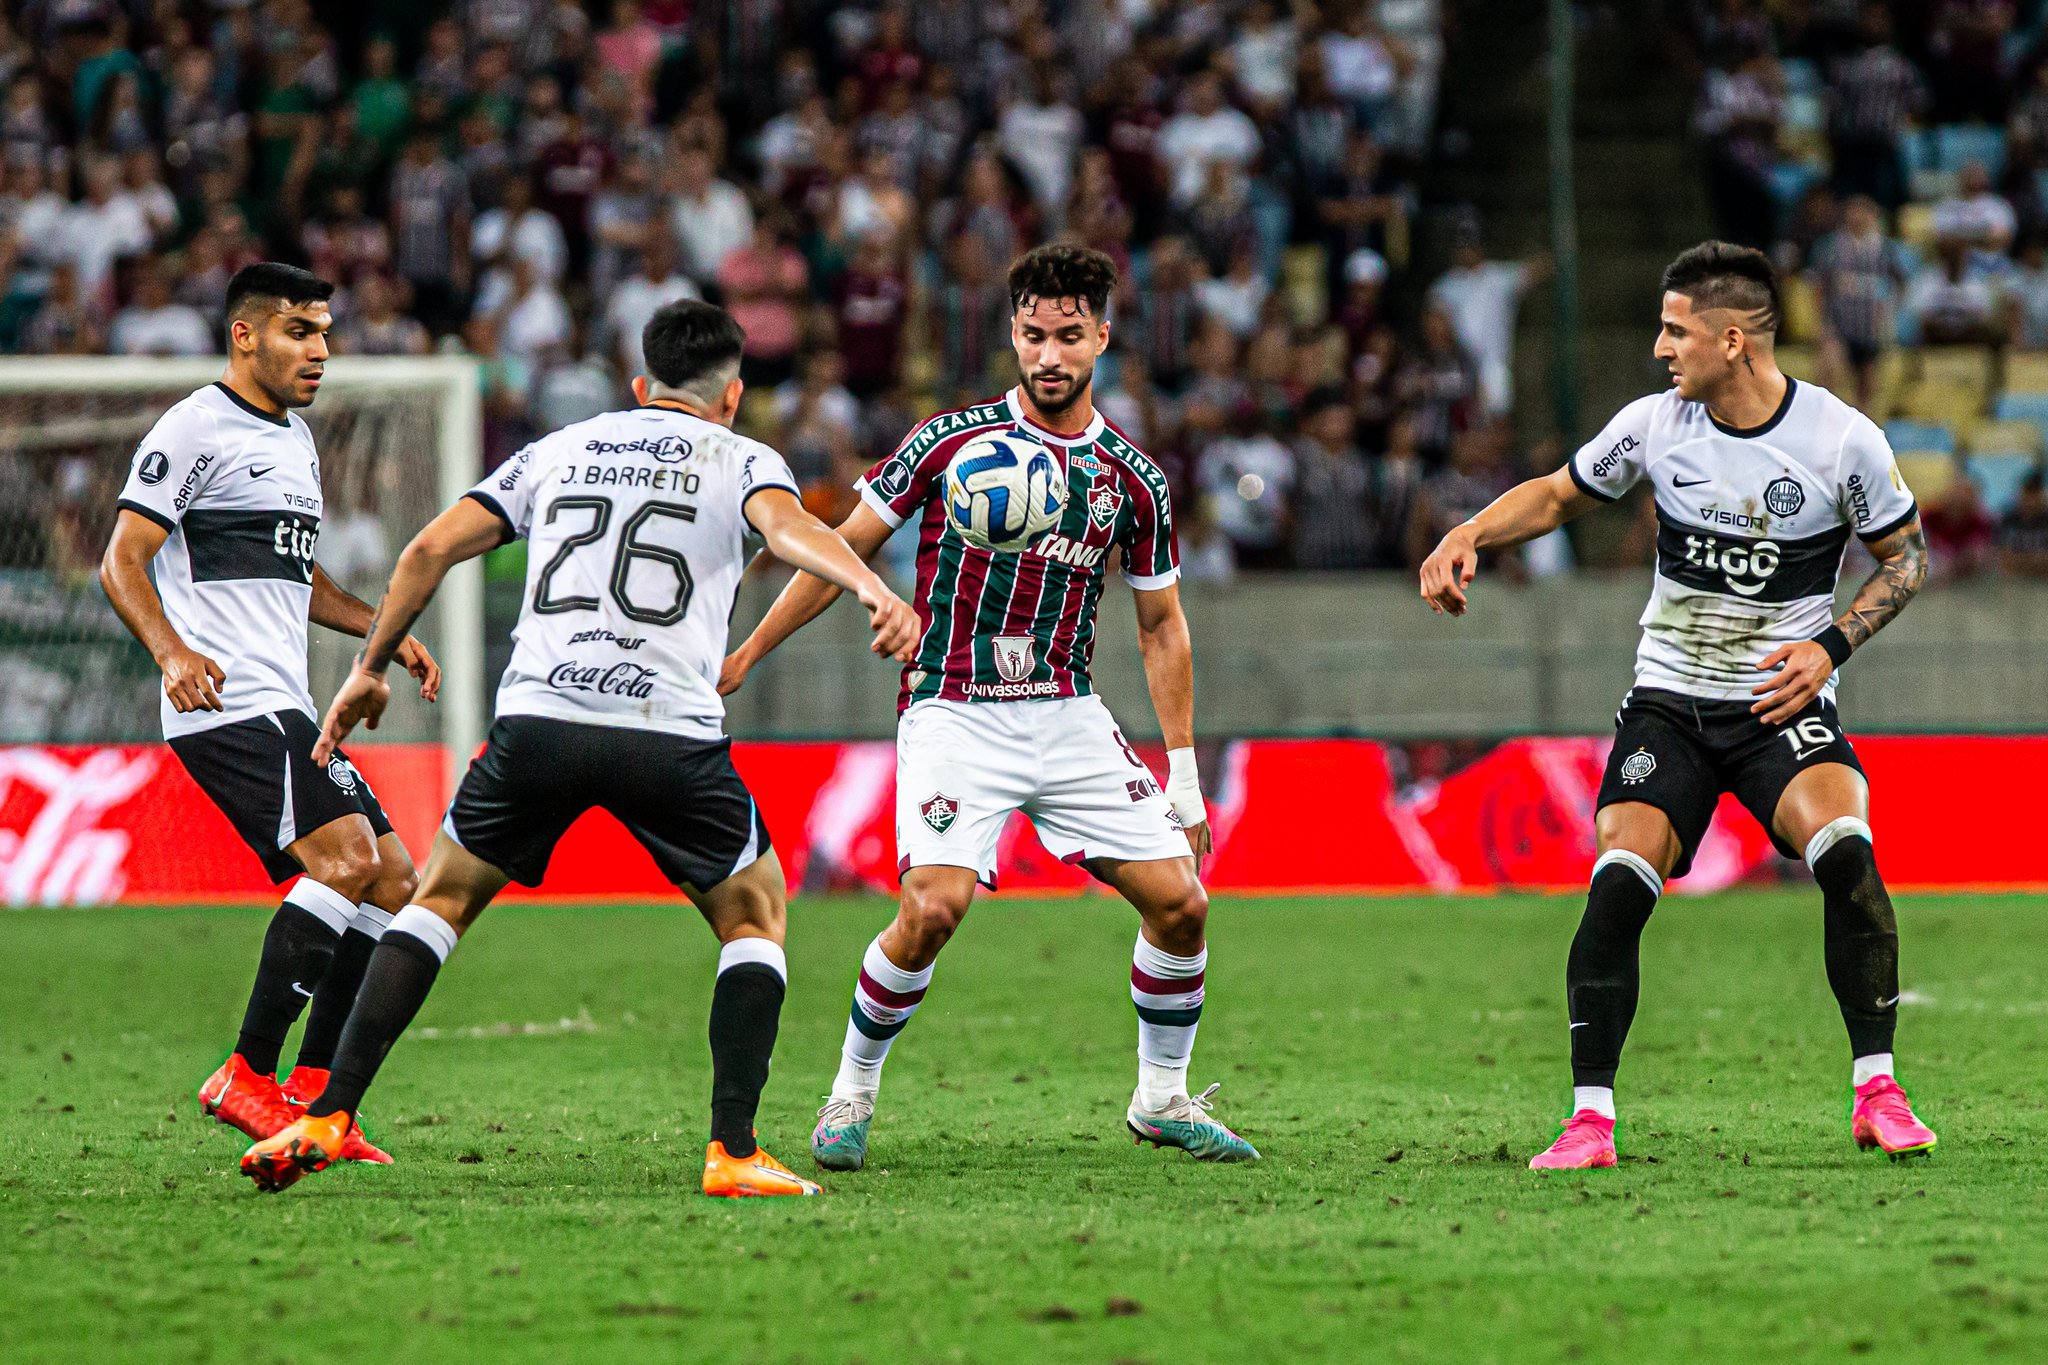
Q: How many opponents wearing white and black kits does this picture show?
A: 3